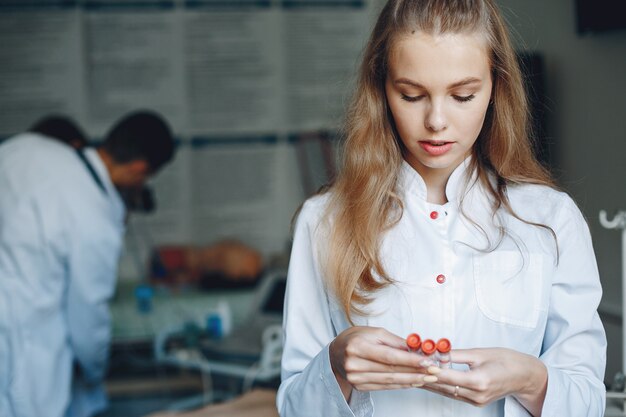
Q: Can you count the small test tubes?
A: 3